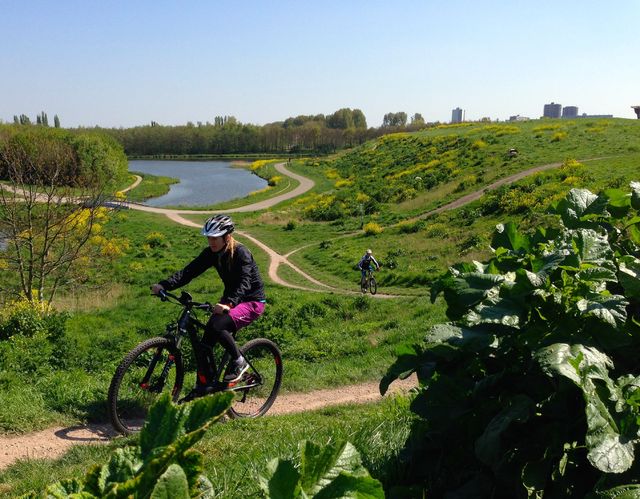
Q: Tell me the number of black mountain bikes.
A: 2